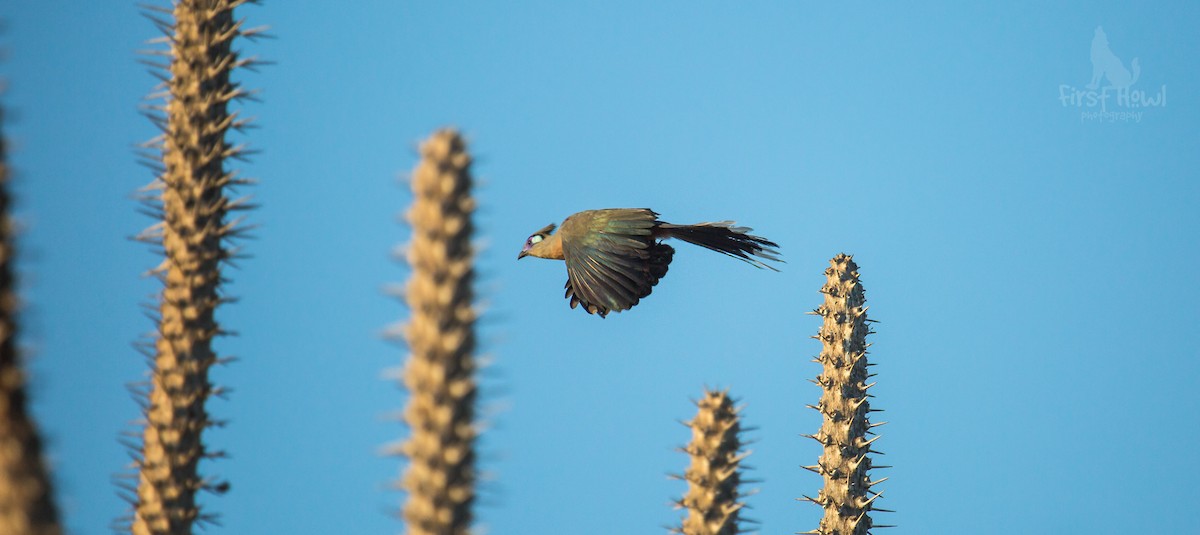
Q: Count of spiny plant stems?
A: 5